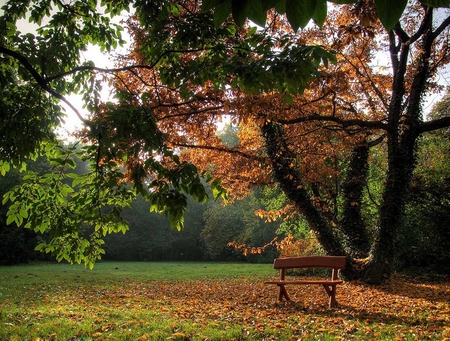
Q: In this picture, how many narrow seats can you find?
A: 1